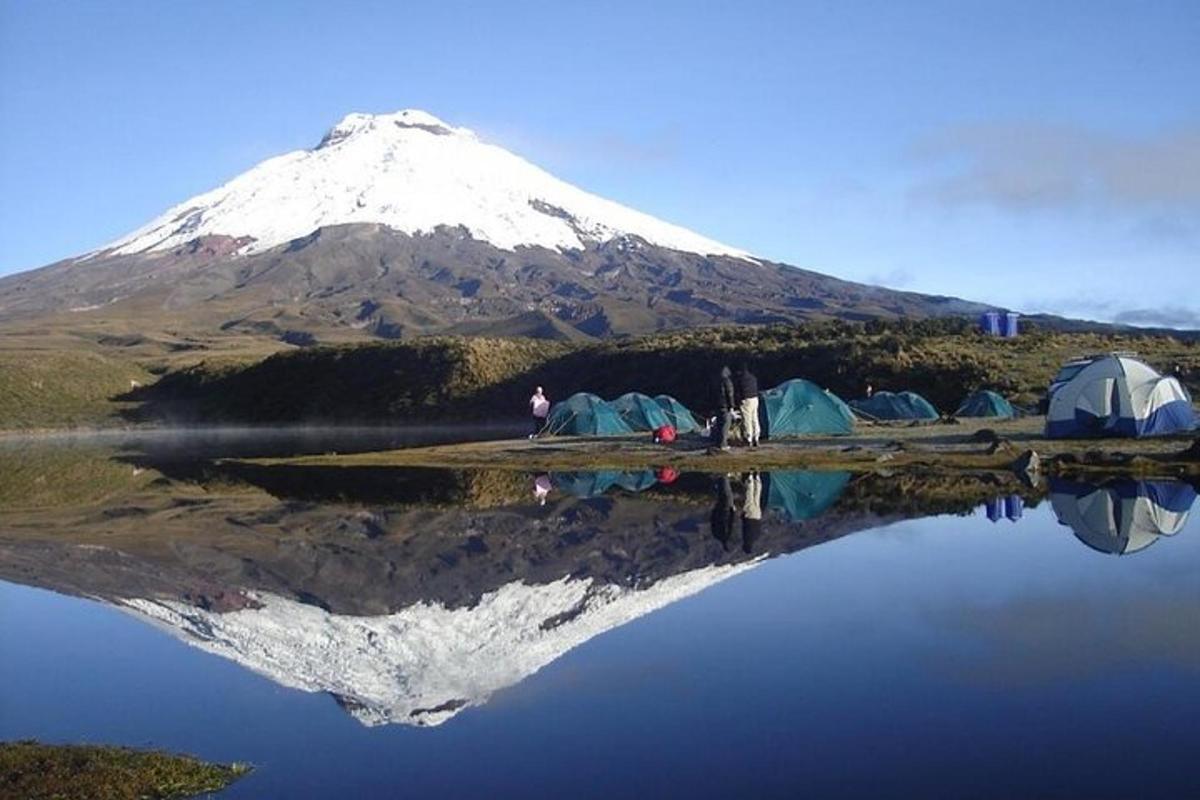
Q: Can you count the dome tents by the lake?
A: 8